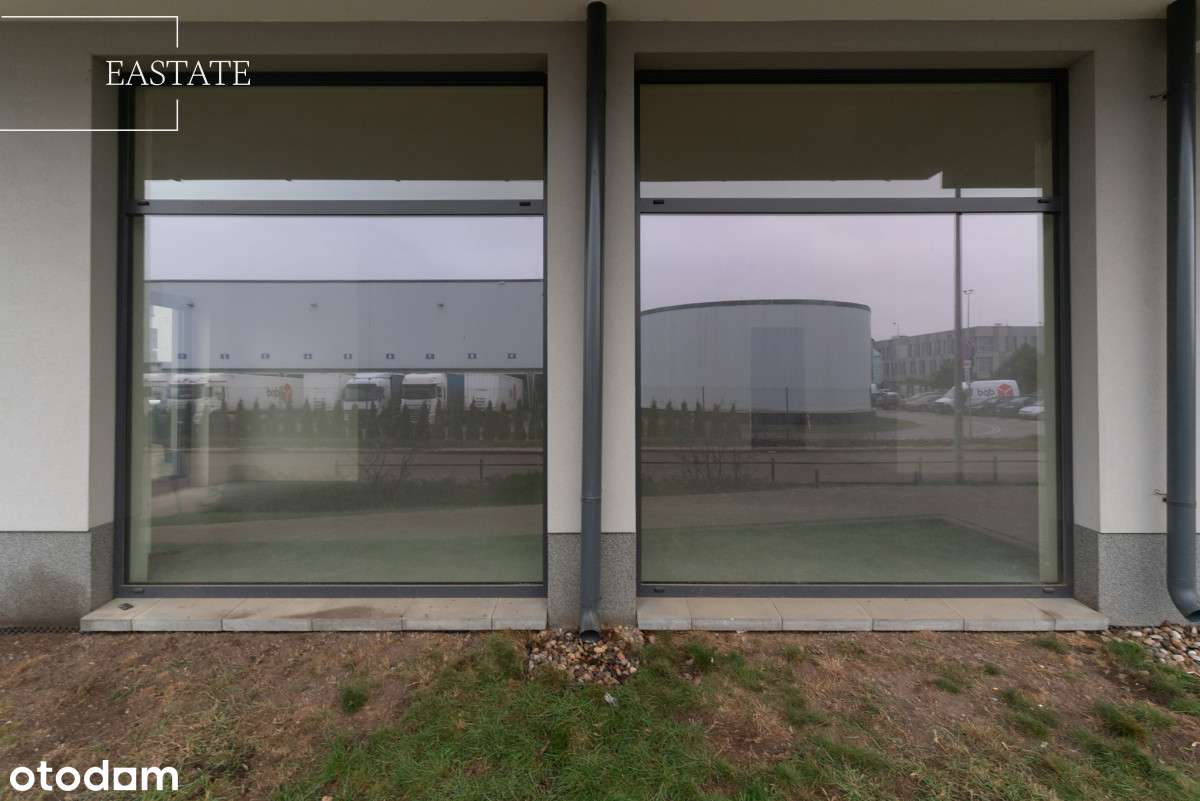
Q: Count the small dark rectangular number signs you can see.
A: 9